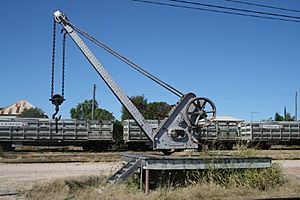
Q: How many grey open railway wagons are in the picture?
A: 3